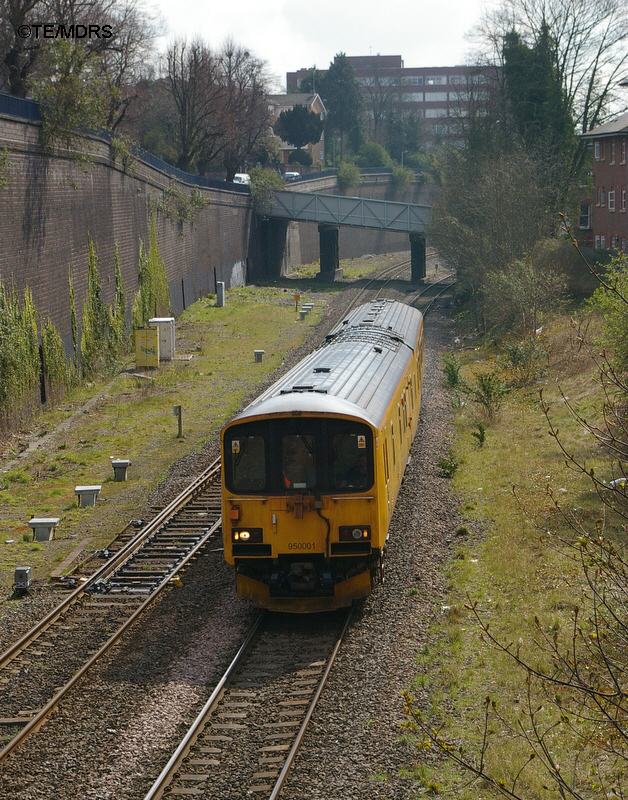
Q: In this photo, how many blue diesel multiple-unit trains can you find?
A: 0